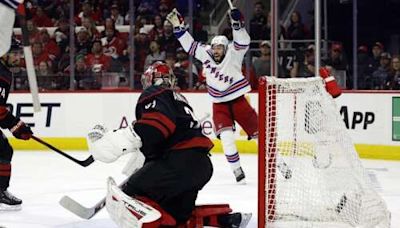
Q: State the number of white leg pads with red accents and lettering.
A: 1